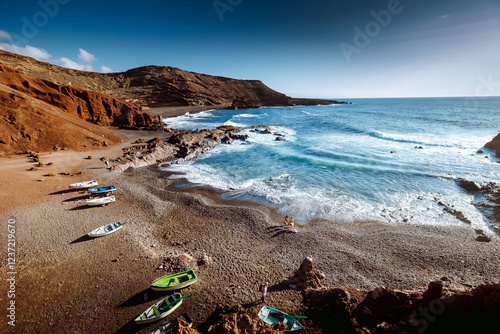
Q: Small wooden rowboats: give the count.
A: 8